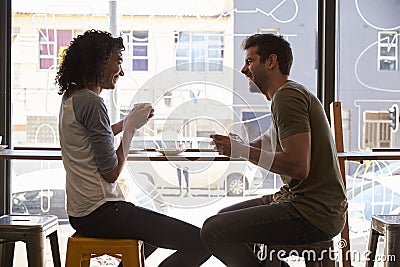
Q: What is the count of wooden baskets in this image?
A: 0